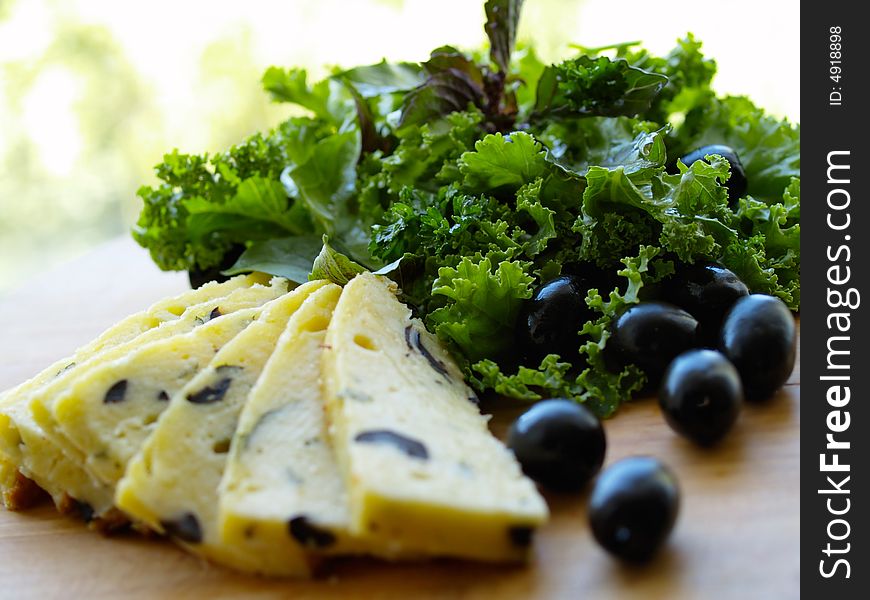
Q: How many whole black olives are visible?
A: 8